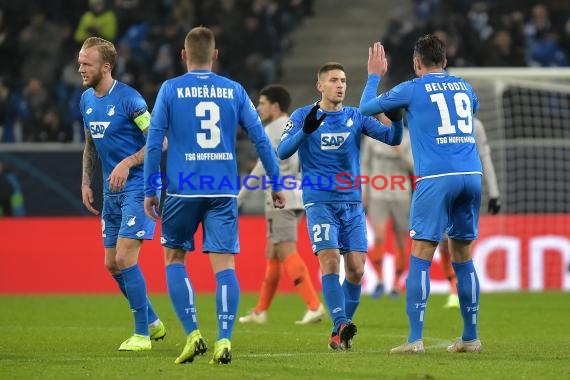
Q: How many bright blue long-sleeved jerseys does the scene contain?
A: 3